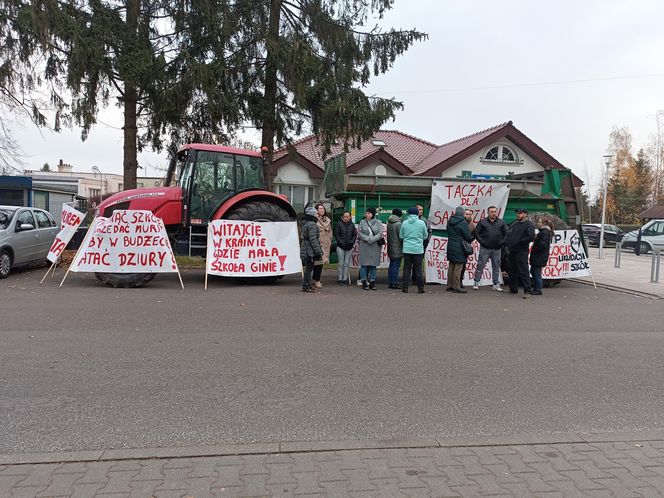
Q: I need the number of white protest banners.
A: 7